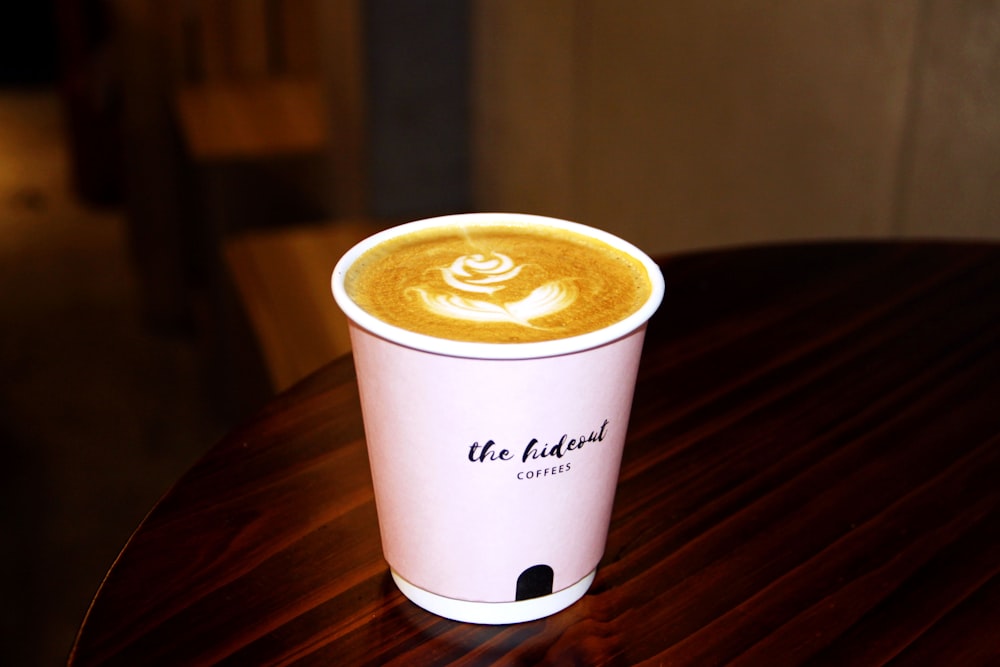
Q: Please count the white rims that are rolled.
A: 1